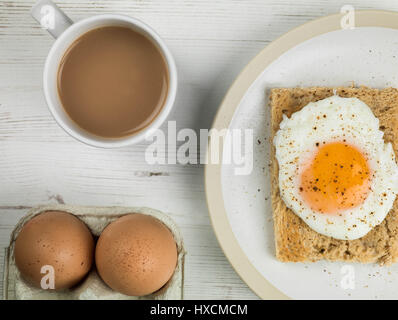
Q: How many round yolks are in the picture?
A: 1